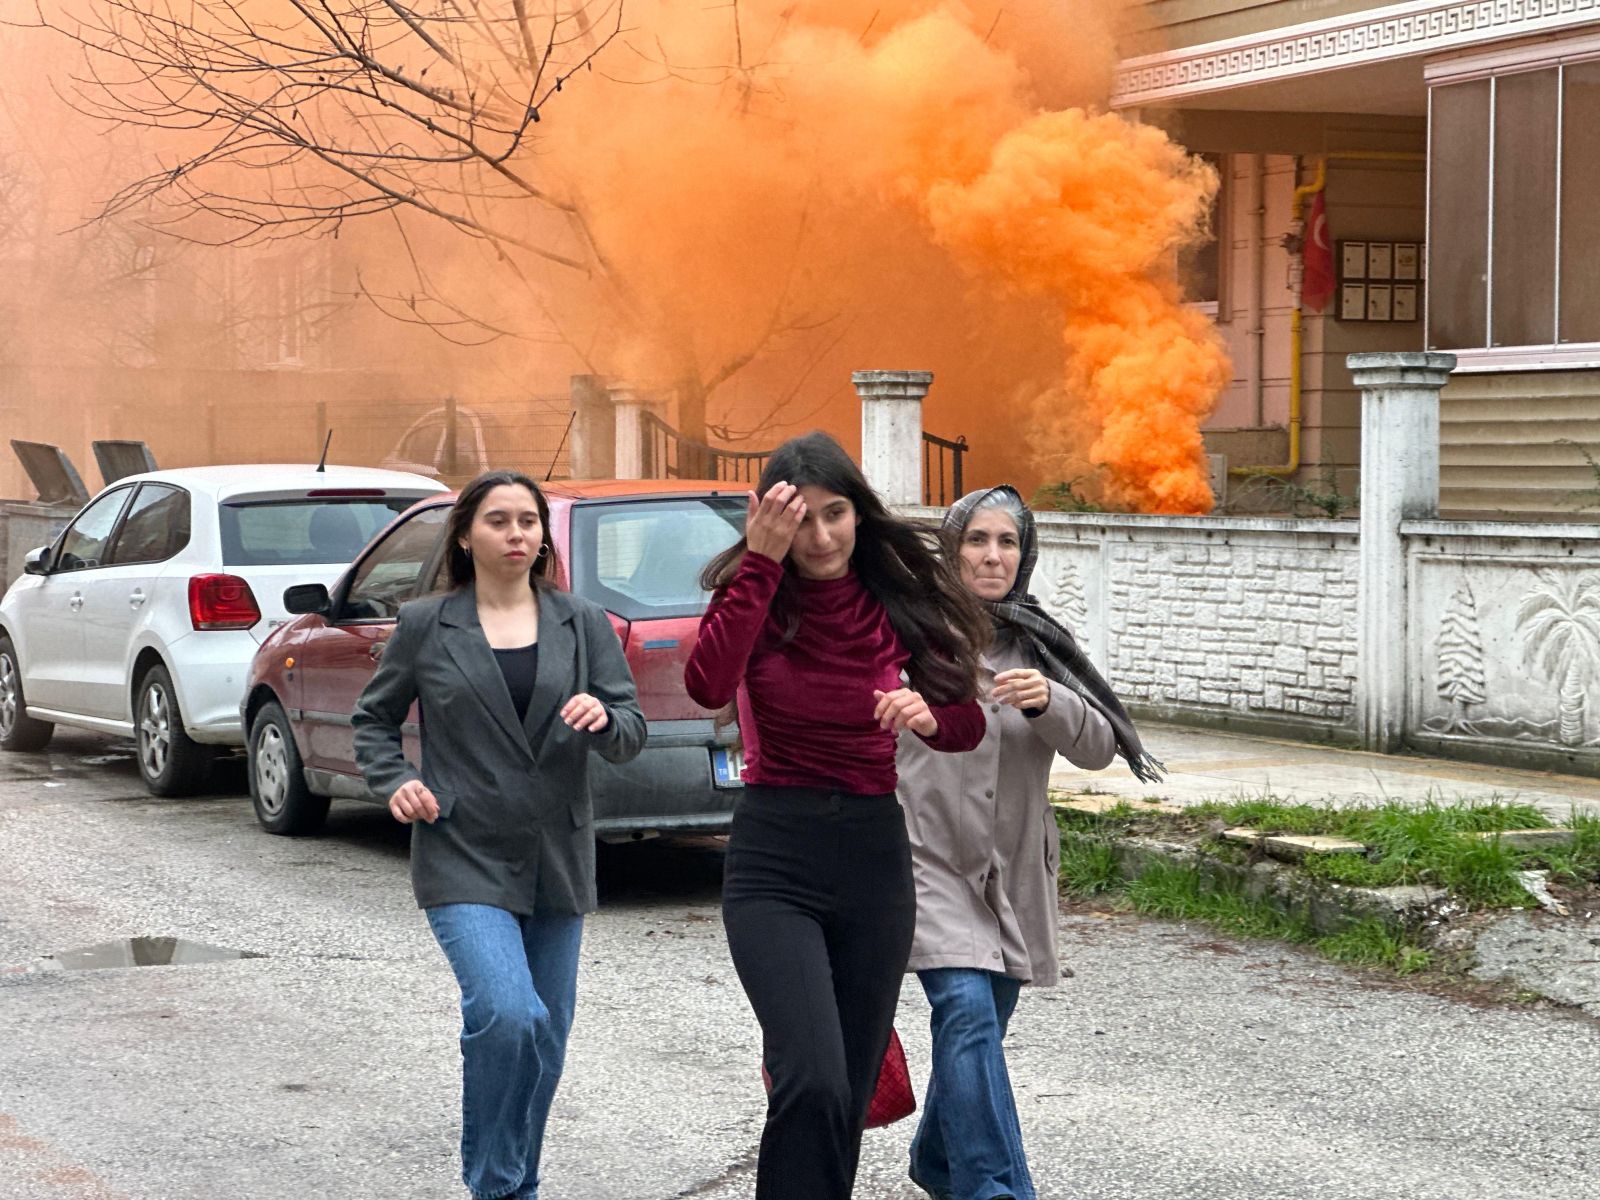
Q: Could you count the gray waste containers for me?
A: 2